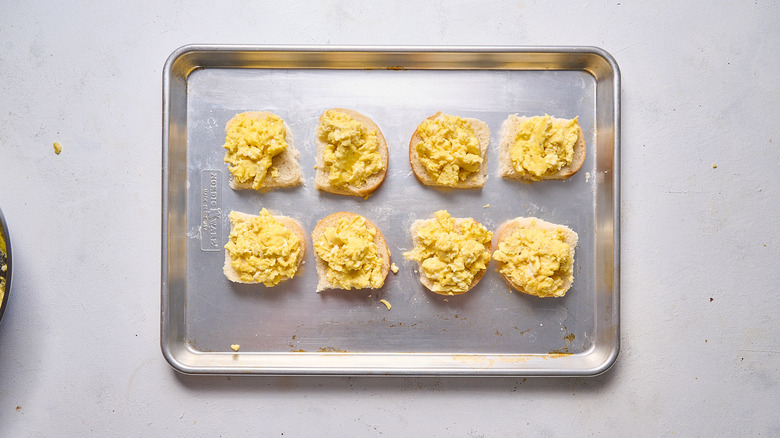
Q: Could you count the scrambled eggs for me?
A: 8